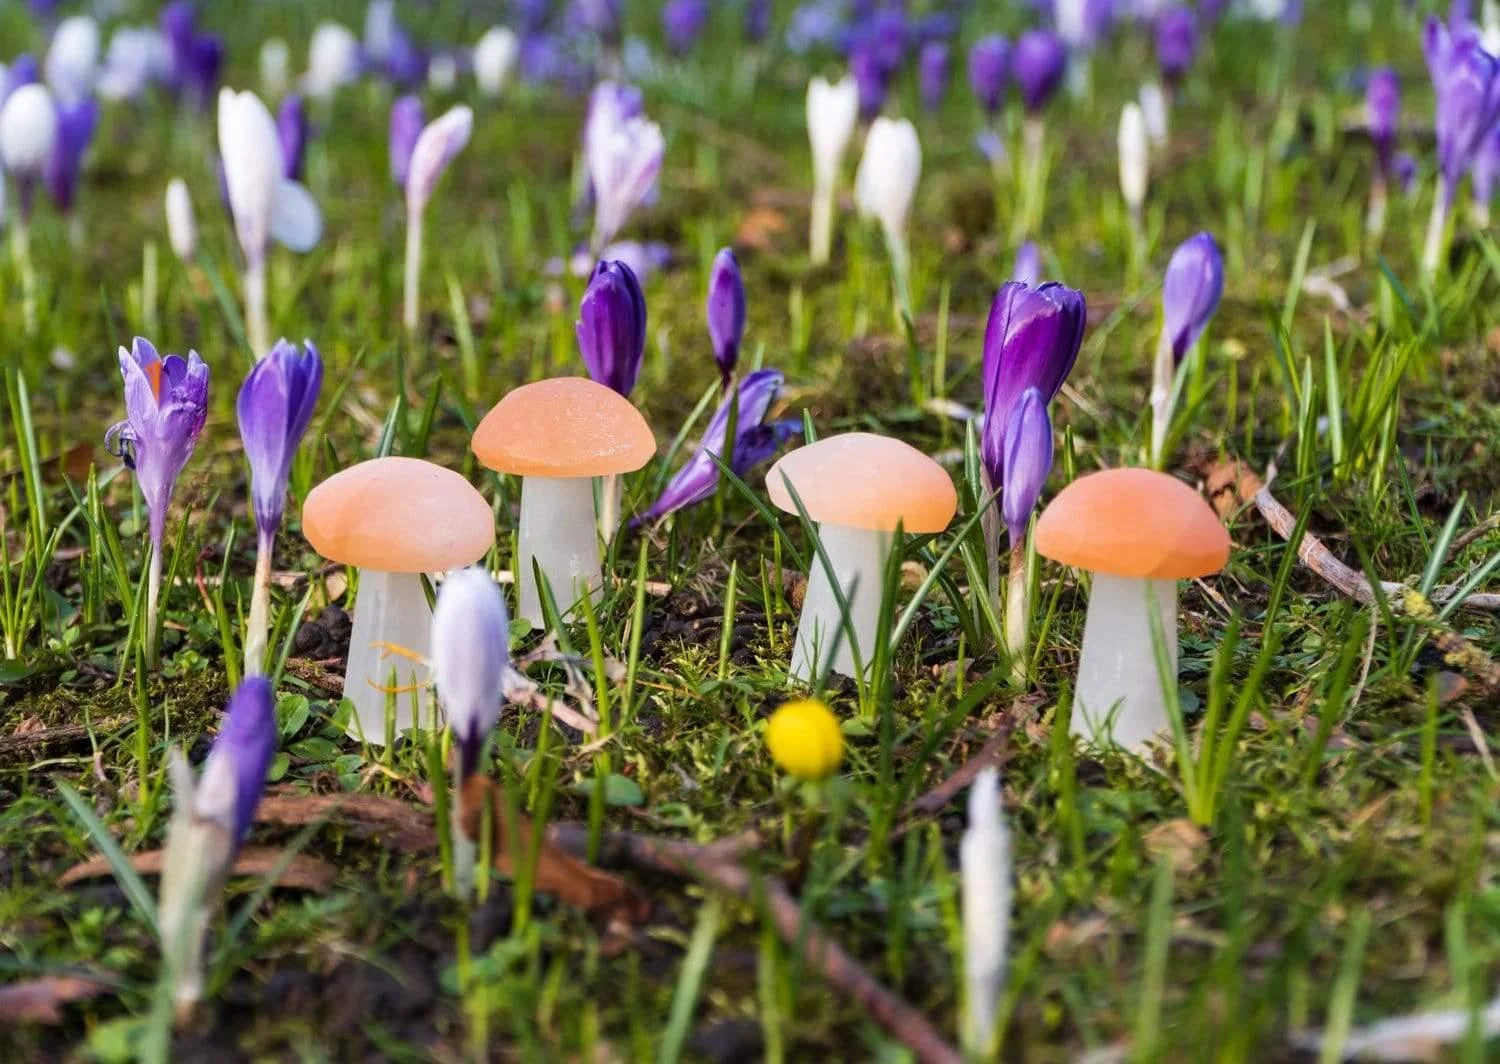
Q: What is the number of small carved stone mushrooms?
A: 4